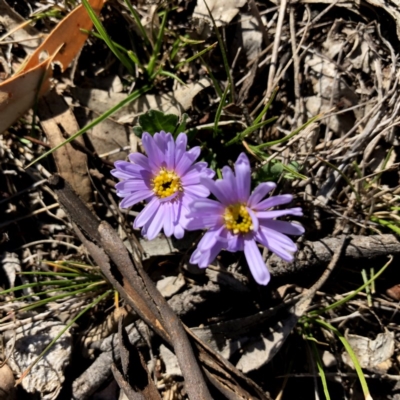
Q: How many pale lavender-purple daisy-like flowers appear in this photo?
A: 2